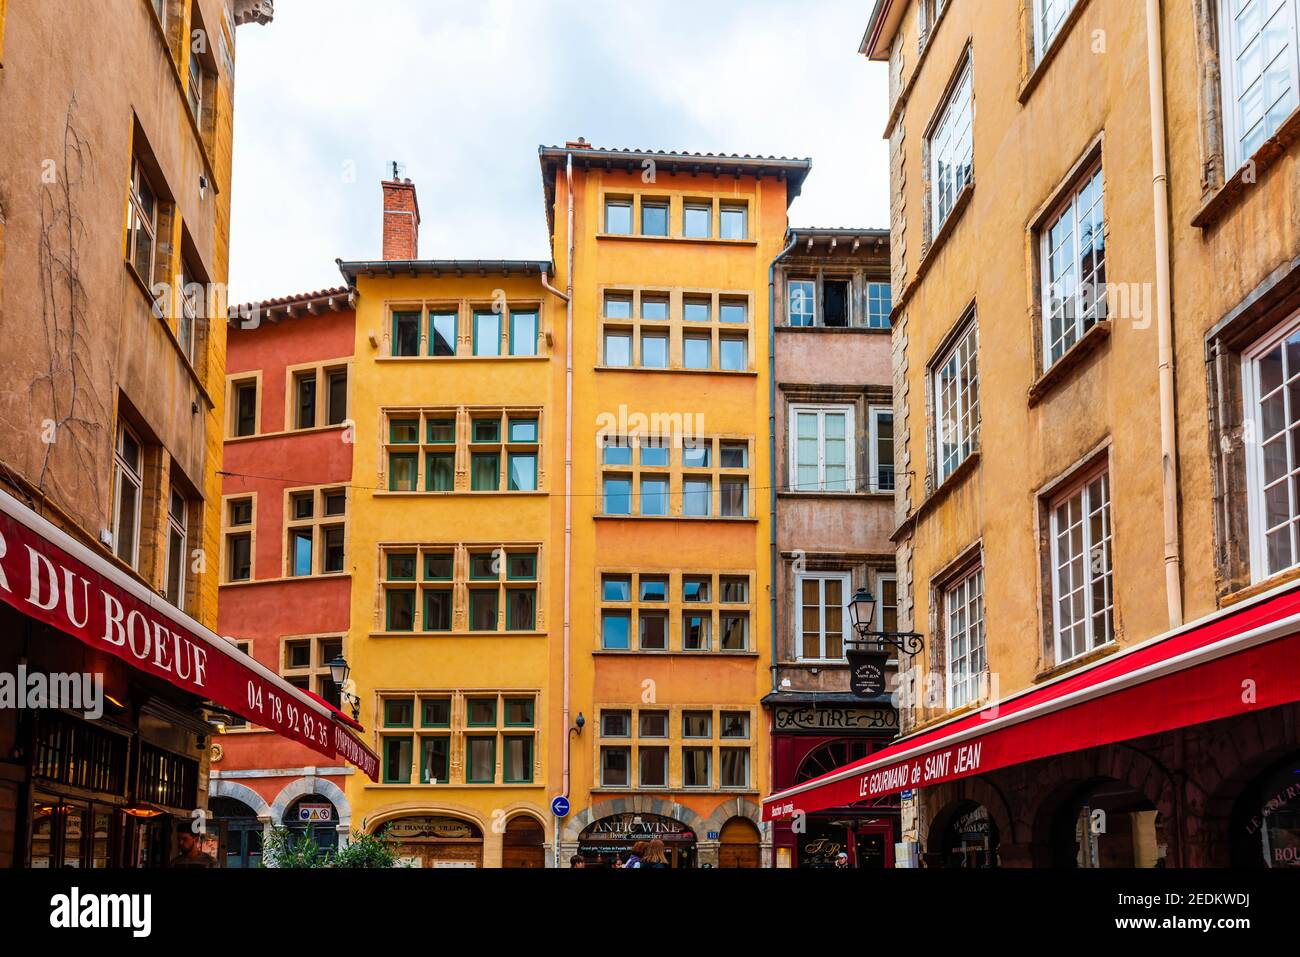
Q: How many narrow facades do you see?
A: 4